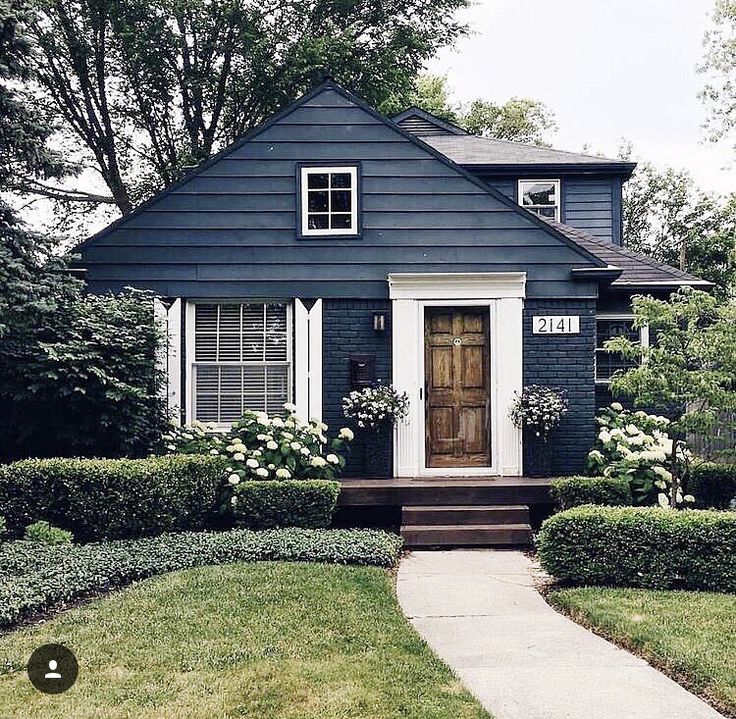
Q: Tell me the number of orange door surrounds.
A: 0